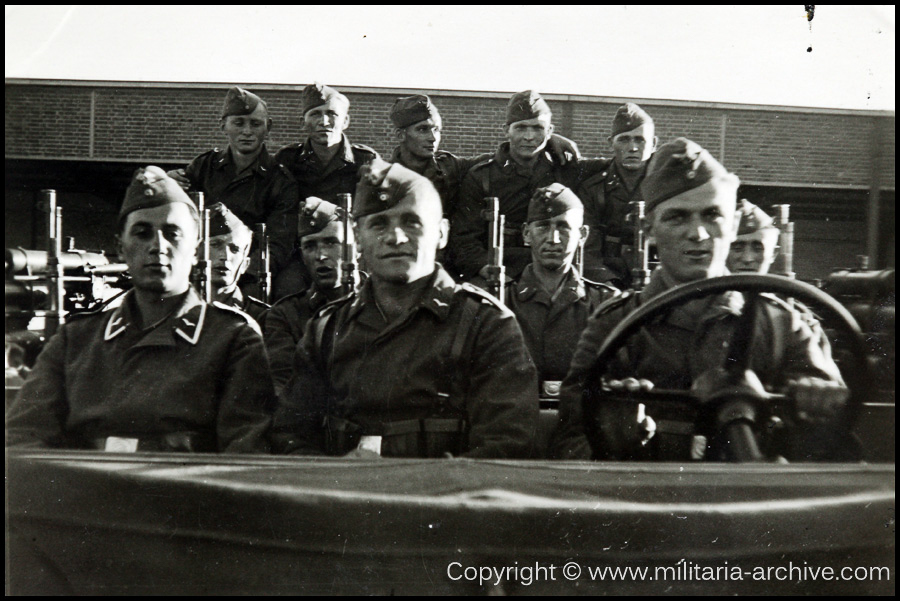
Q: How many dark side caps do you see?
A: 12